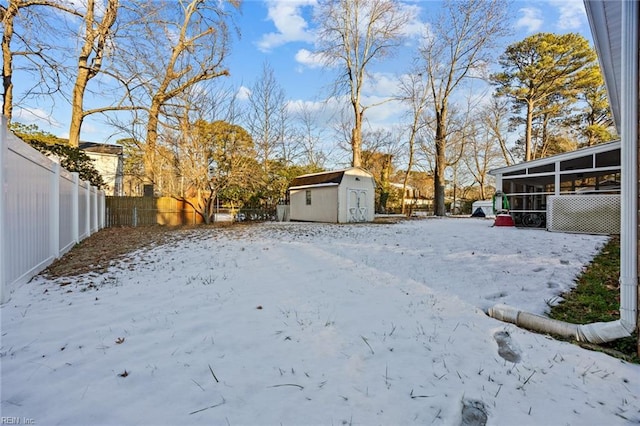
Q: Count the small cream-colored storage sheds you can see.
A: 1